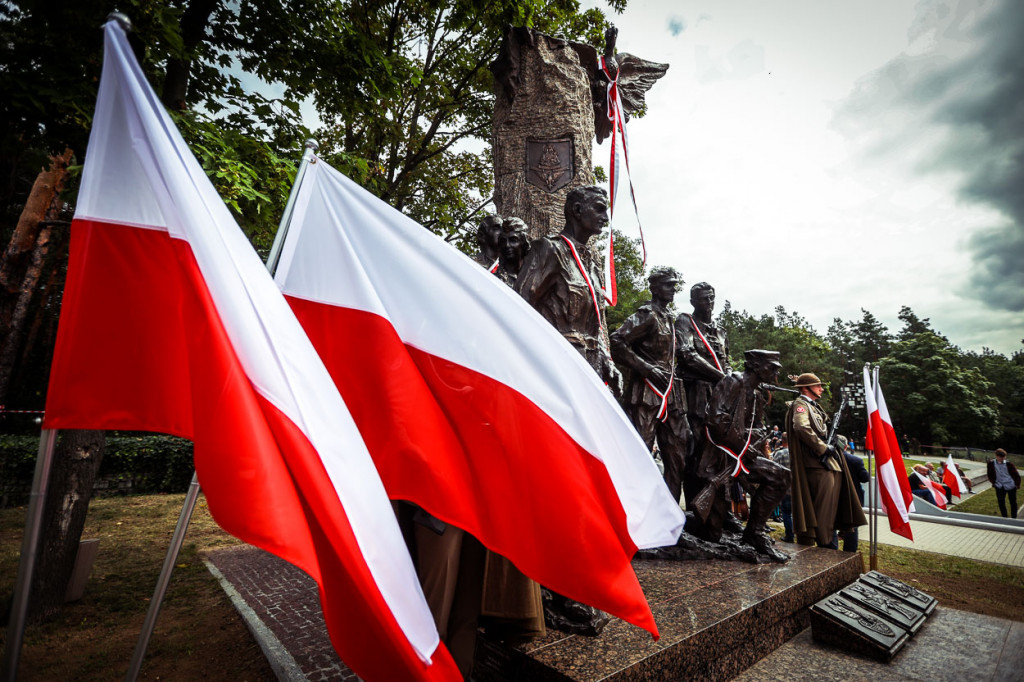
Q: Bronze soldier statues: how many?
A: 6